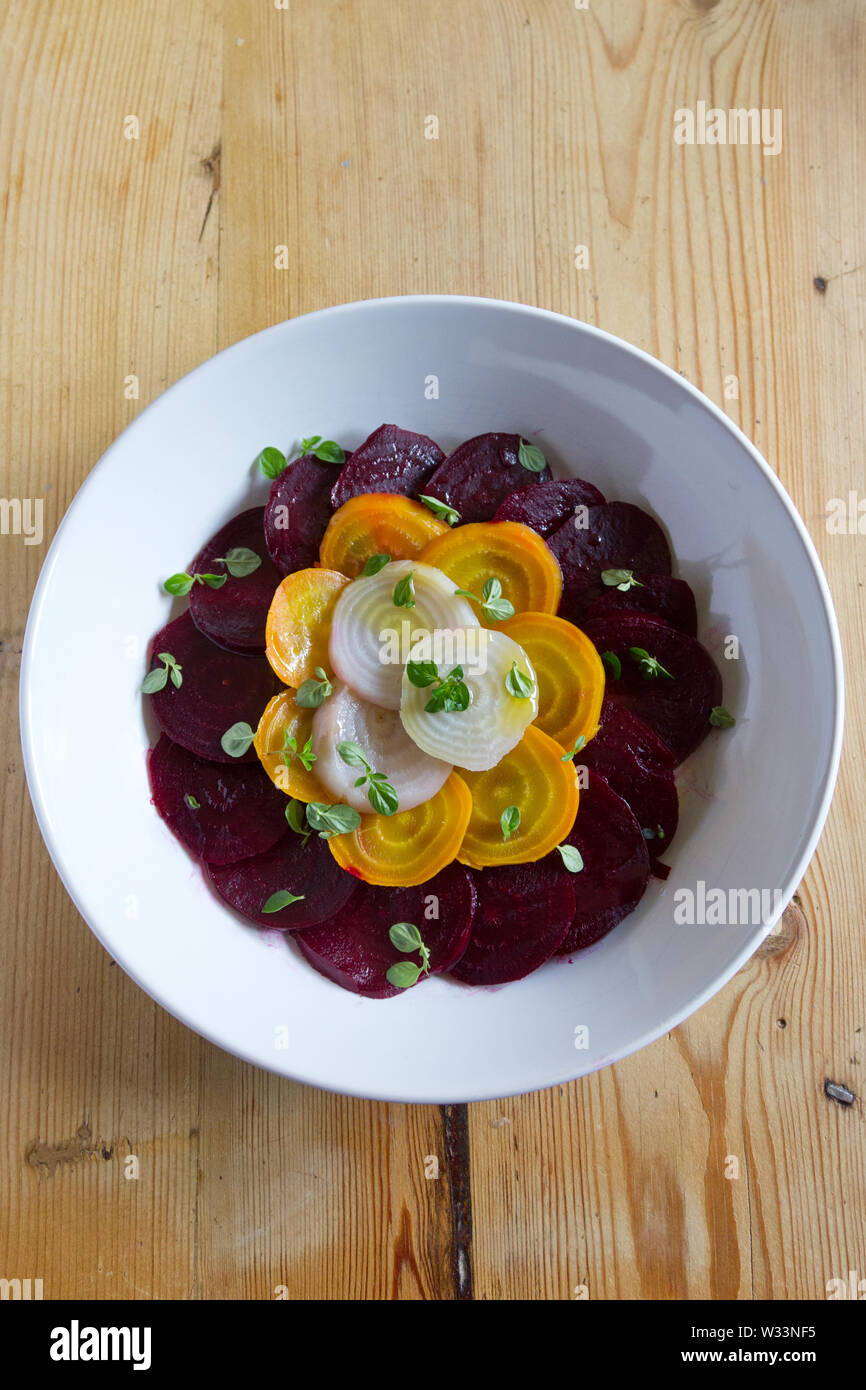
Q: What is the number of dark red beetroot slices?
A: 15